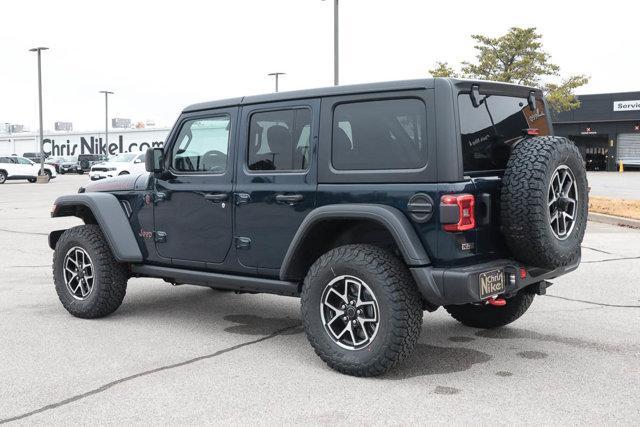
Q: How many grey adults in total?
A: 0